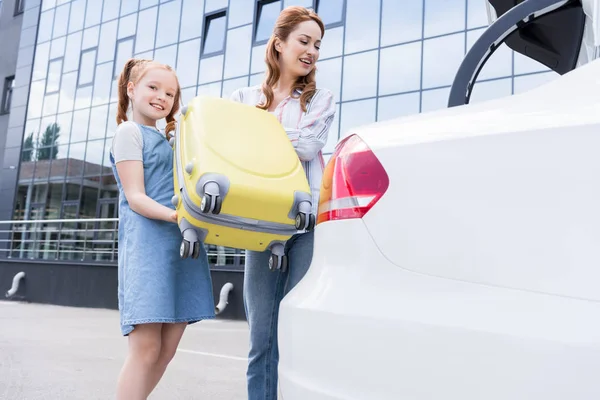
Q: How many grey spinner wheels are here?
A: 4